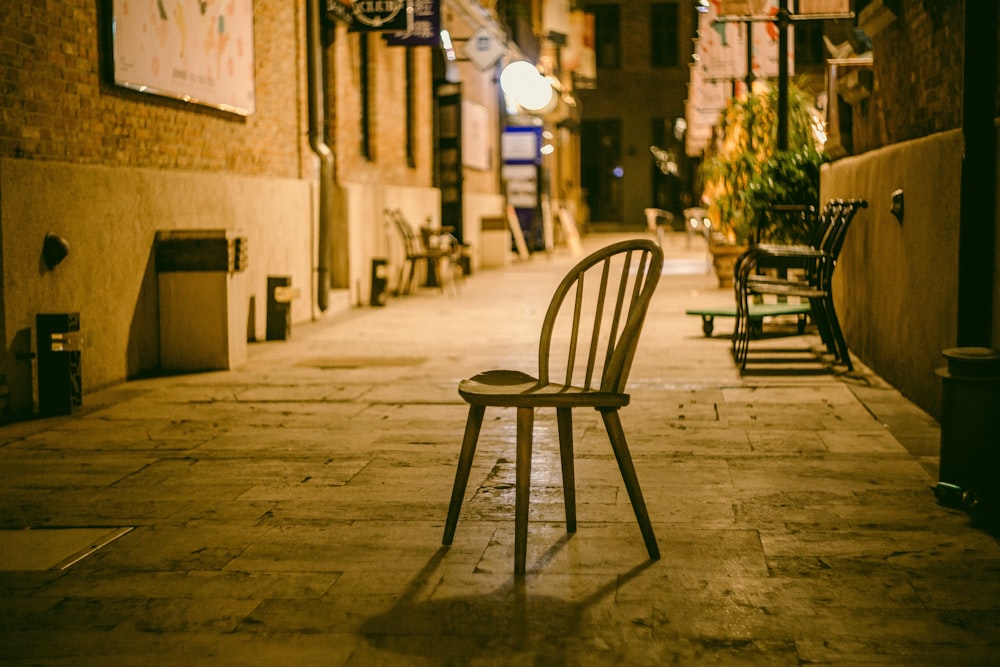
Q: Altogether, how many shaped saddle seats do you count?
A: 1